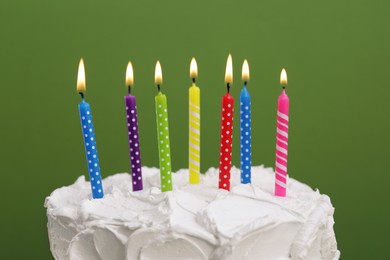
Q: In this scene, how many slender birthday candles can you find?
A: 7